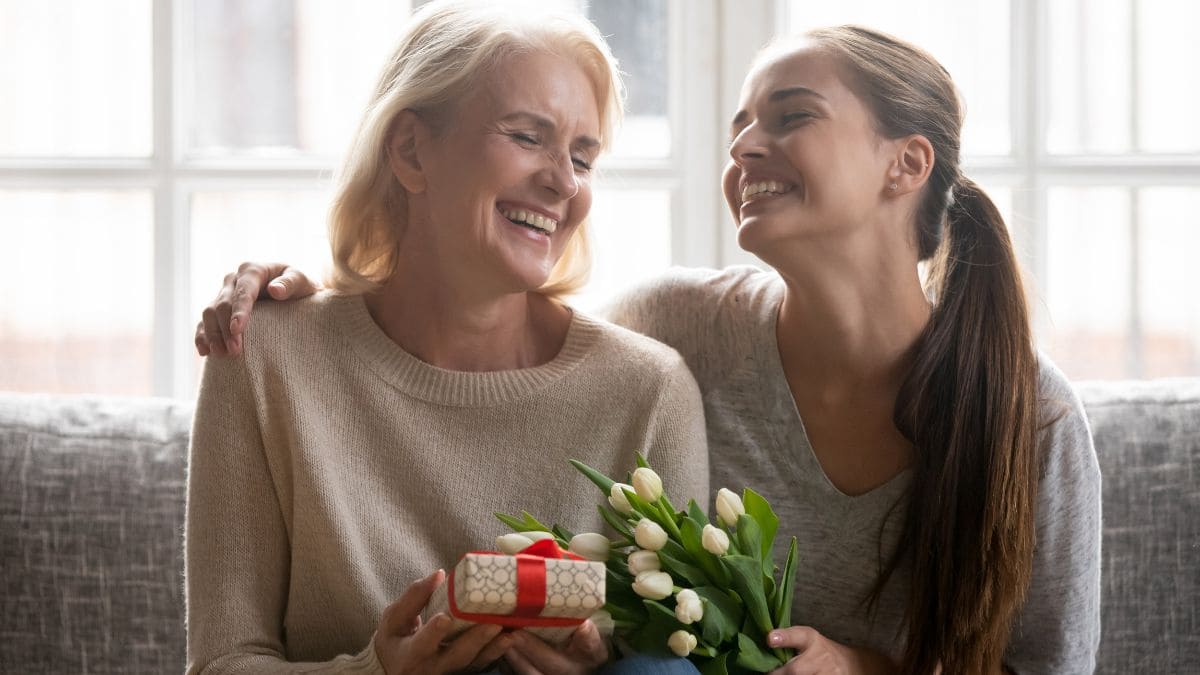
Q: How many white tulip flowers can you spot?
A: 12